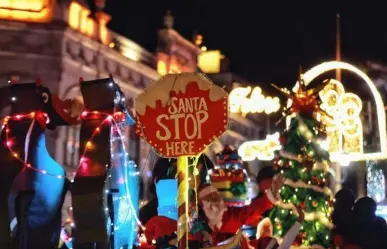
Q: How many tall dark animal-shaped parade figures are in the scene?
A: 2